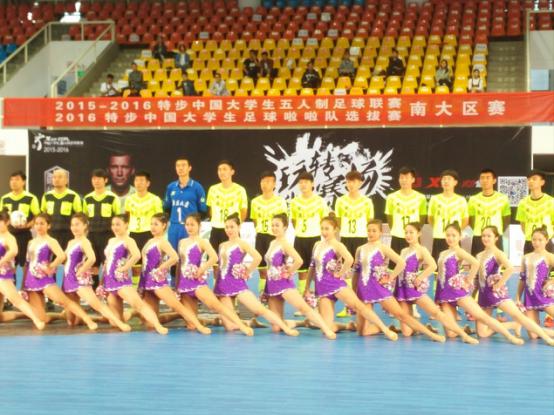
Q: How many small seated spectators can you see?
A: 13